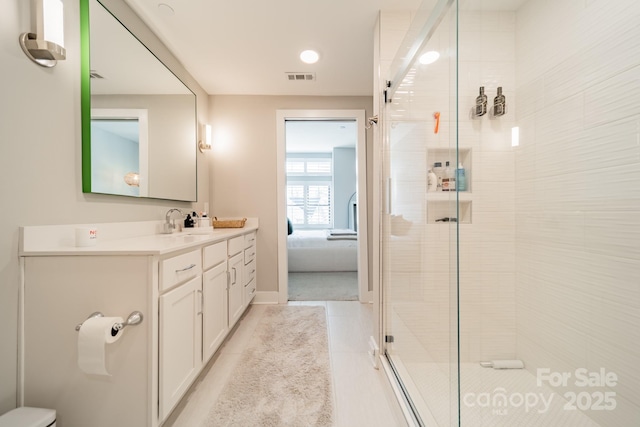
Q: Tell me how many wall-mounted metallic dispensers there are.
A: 2